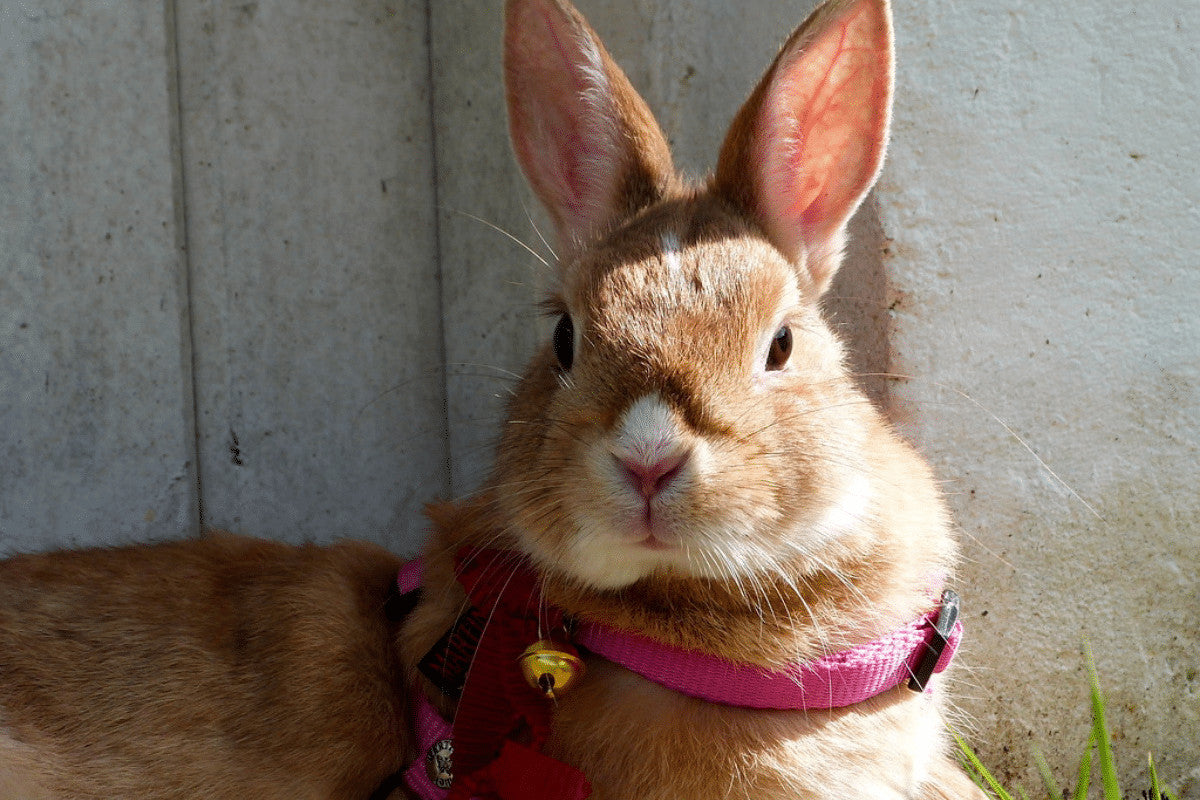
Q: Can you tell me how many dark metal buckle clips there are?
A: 1